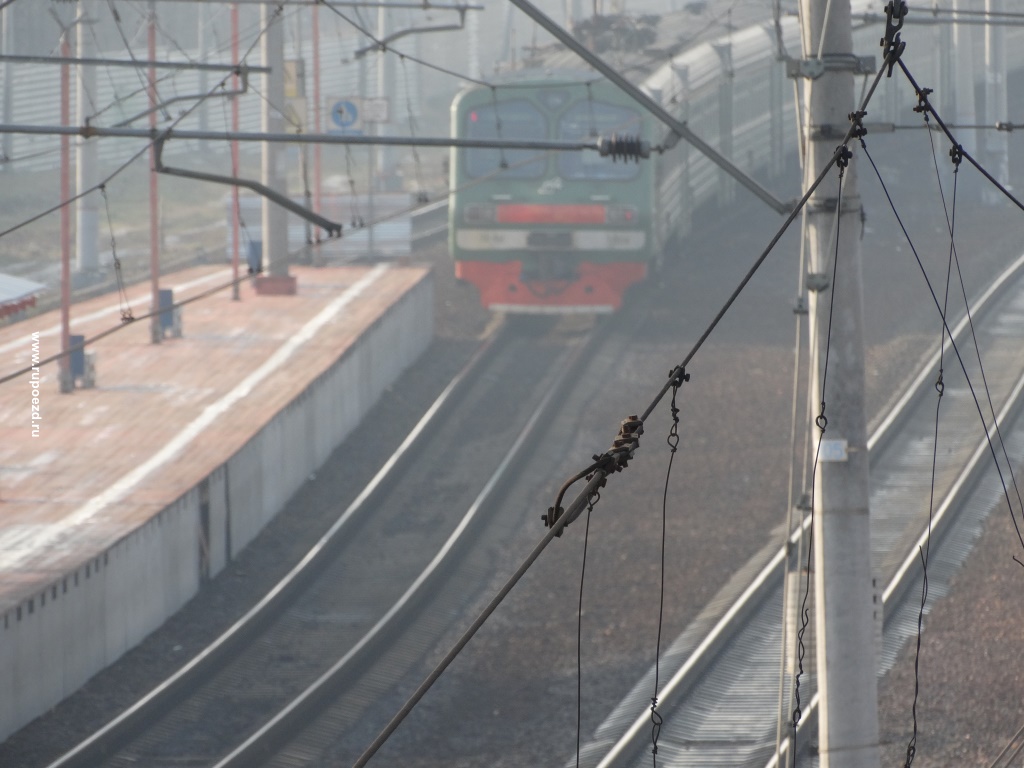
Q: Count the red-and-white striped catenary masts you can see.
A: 0